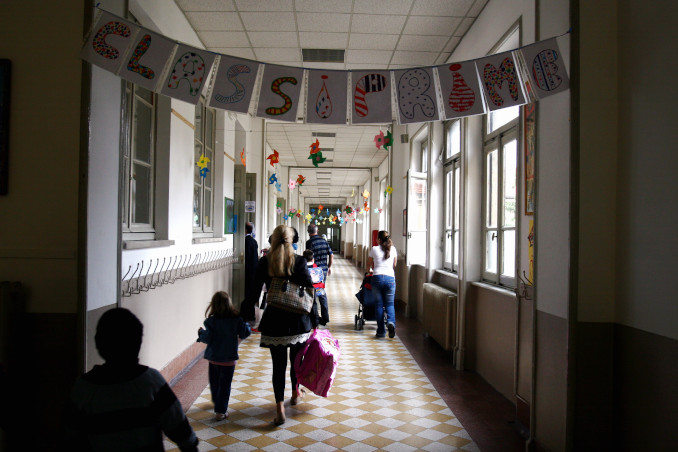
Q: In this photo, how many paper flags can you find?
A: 11